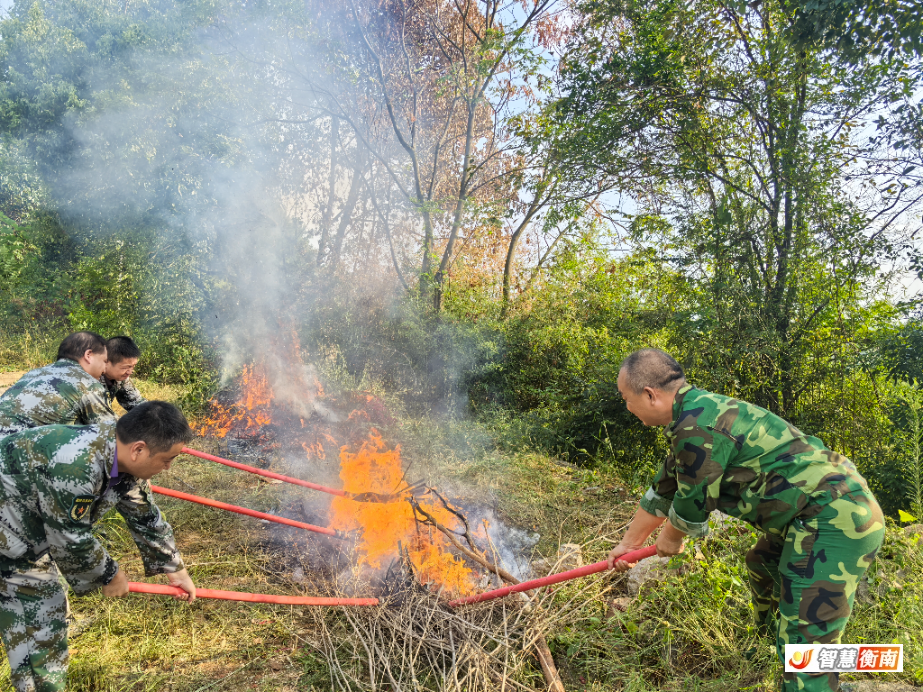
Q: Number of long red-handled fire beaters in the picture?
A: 4